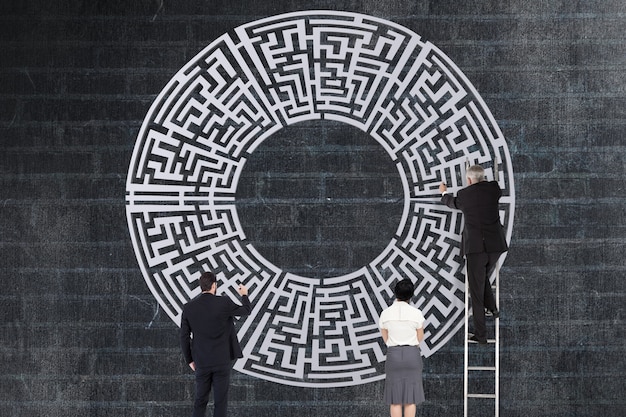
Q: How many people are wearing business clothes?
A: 3